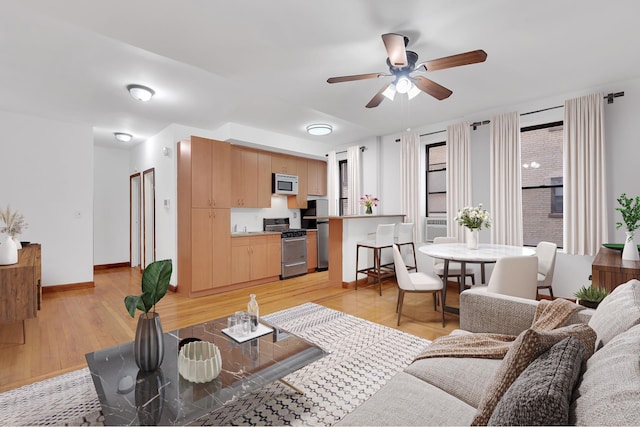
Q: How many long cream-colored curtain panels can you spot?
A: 6